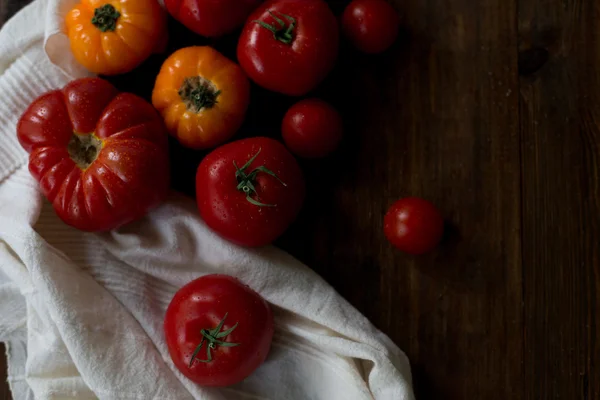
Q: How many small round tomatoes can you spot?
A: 3